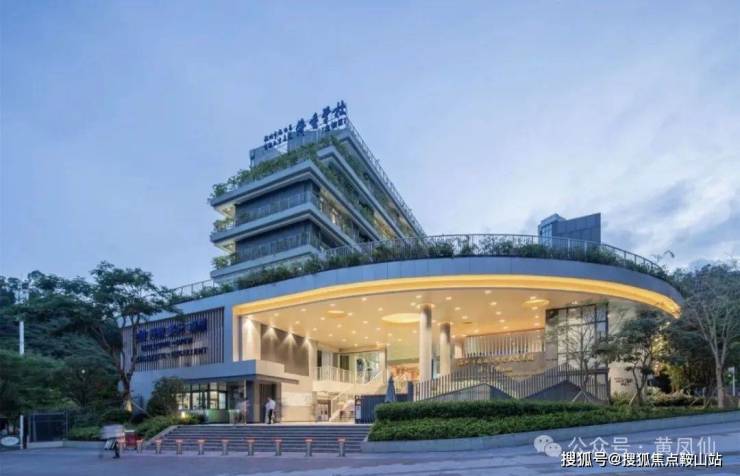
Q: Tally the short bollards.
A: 10